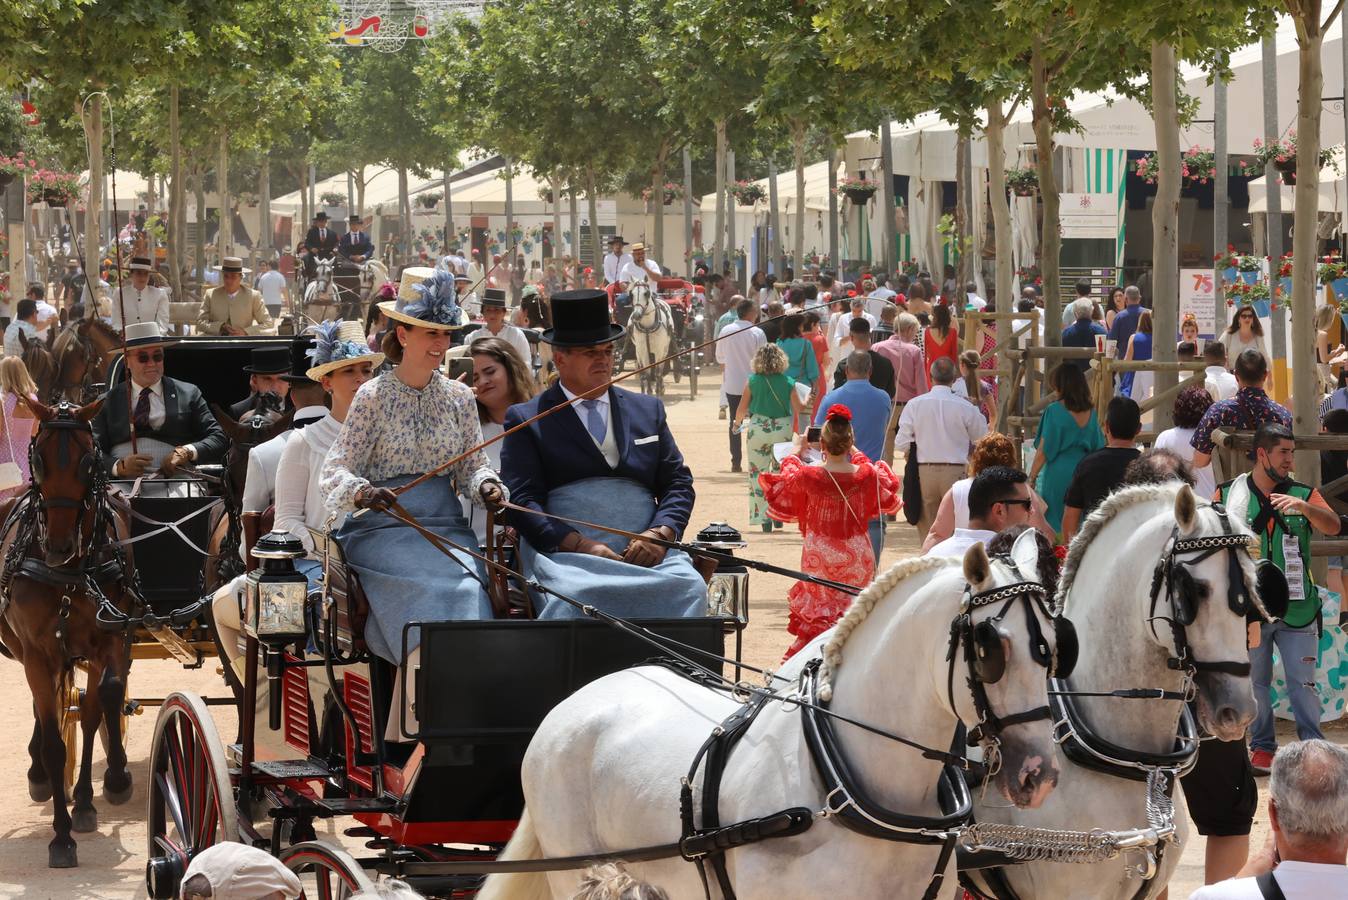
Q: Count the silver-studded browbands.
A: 2